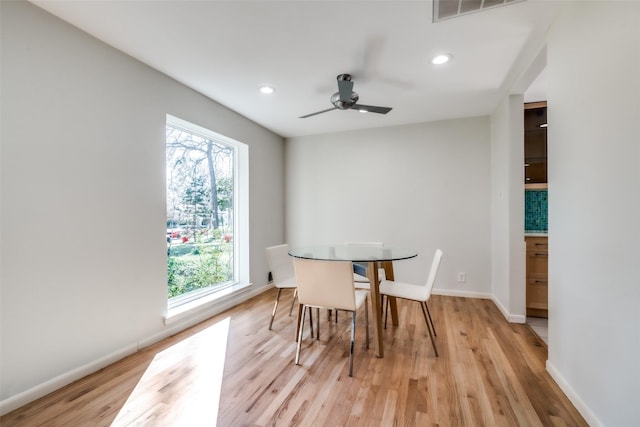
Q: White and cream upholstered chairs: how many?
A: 4